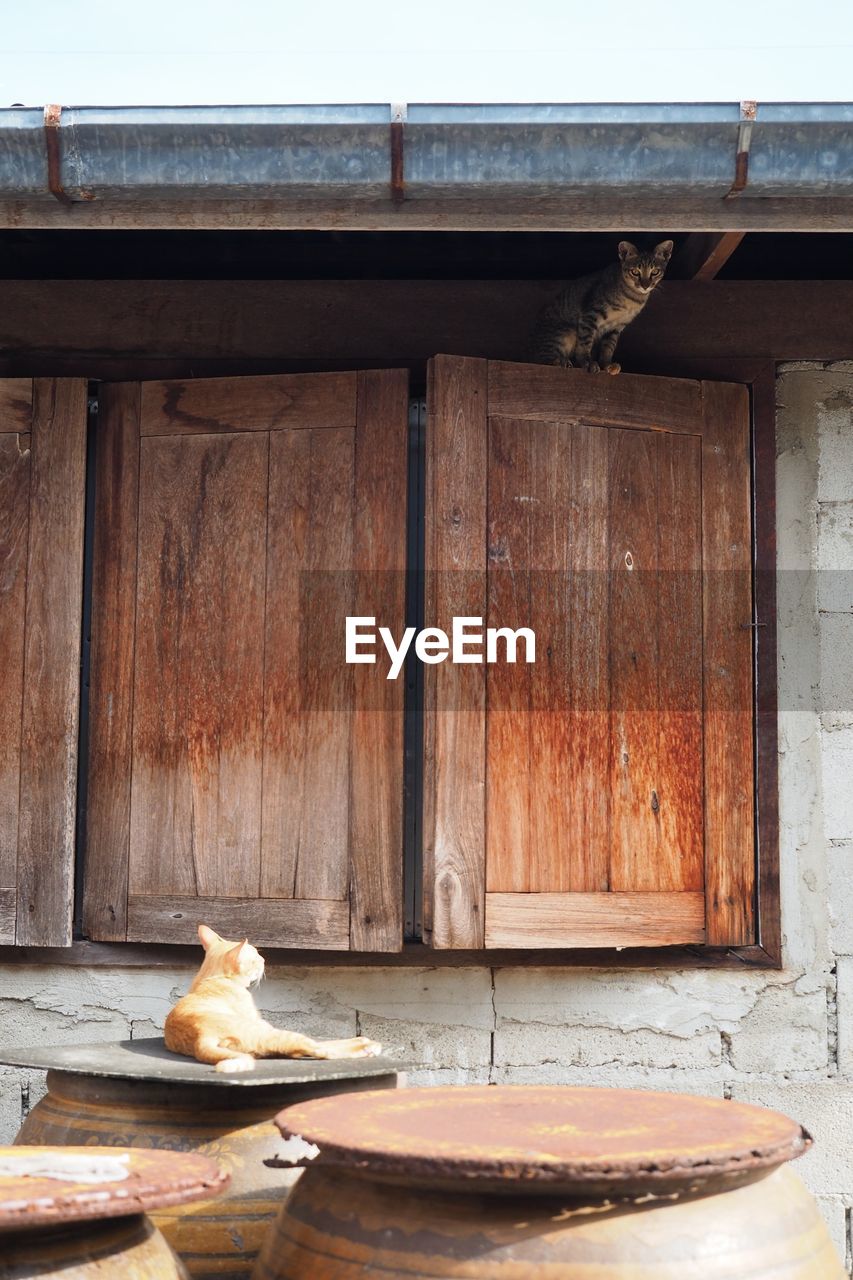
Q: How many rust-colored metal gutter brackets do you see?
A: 3